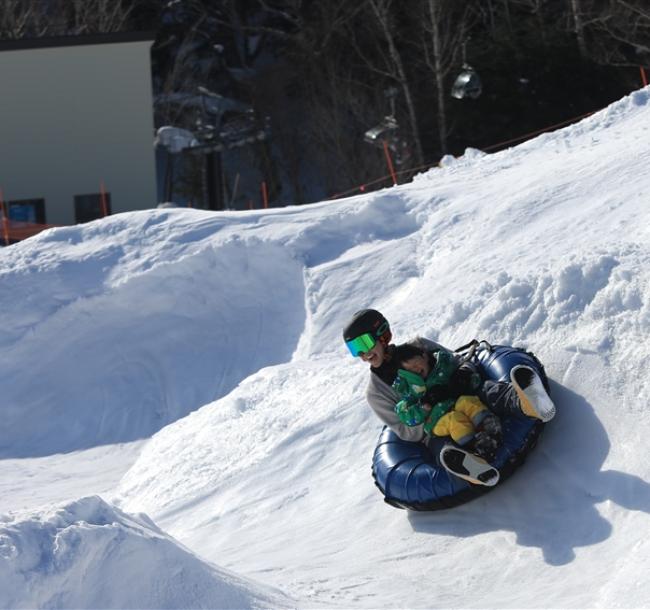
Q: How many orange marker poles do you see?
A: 5